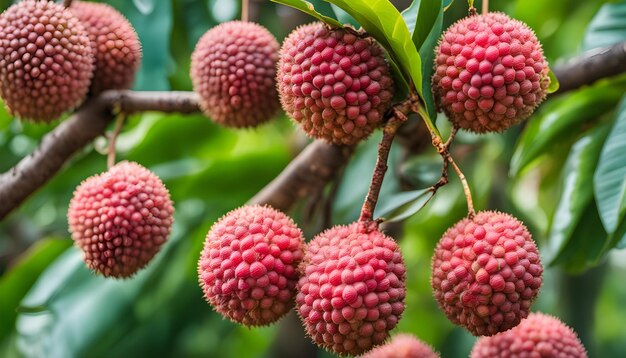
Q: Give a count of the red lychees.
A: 11